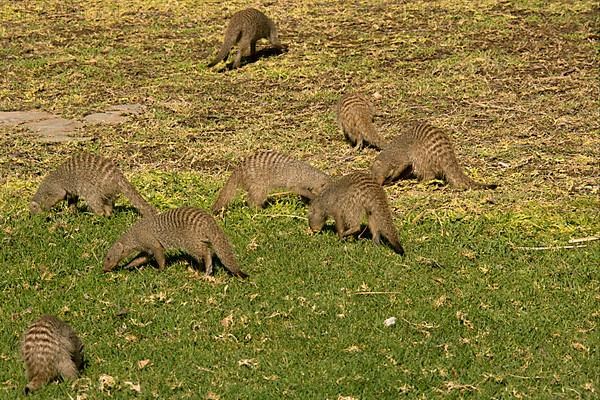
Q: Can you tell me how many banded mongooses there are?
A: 8